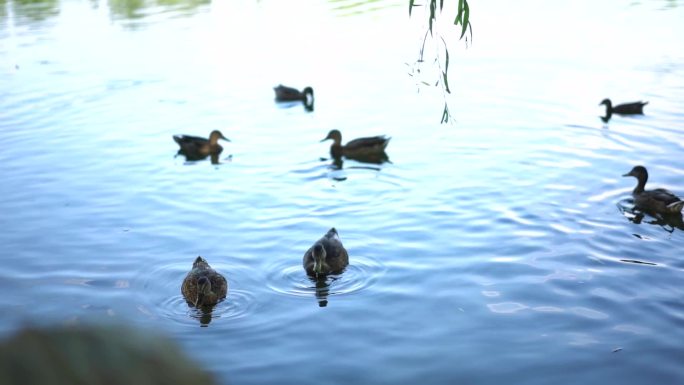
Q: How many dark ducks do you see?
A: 7